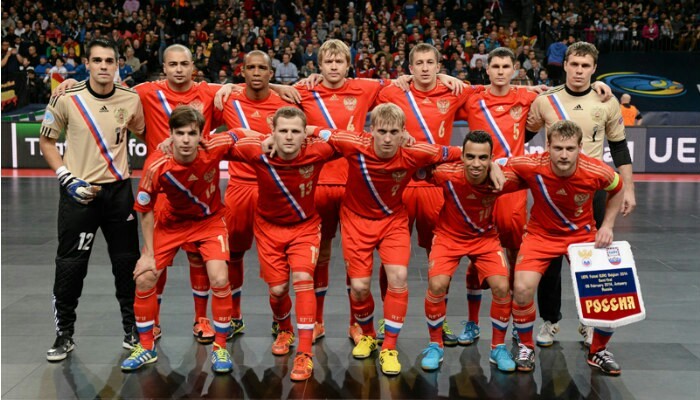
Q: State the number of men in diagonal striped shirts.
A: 12